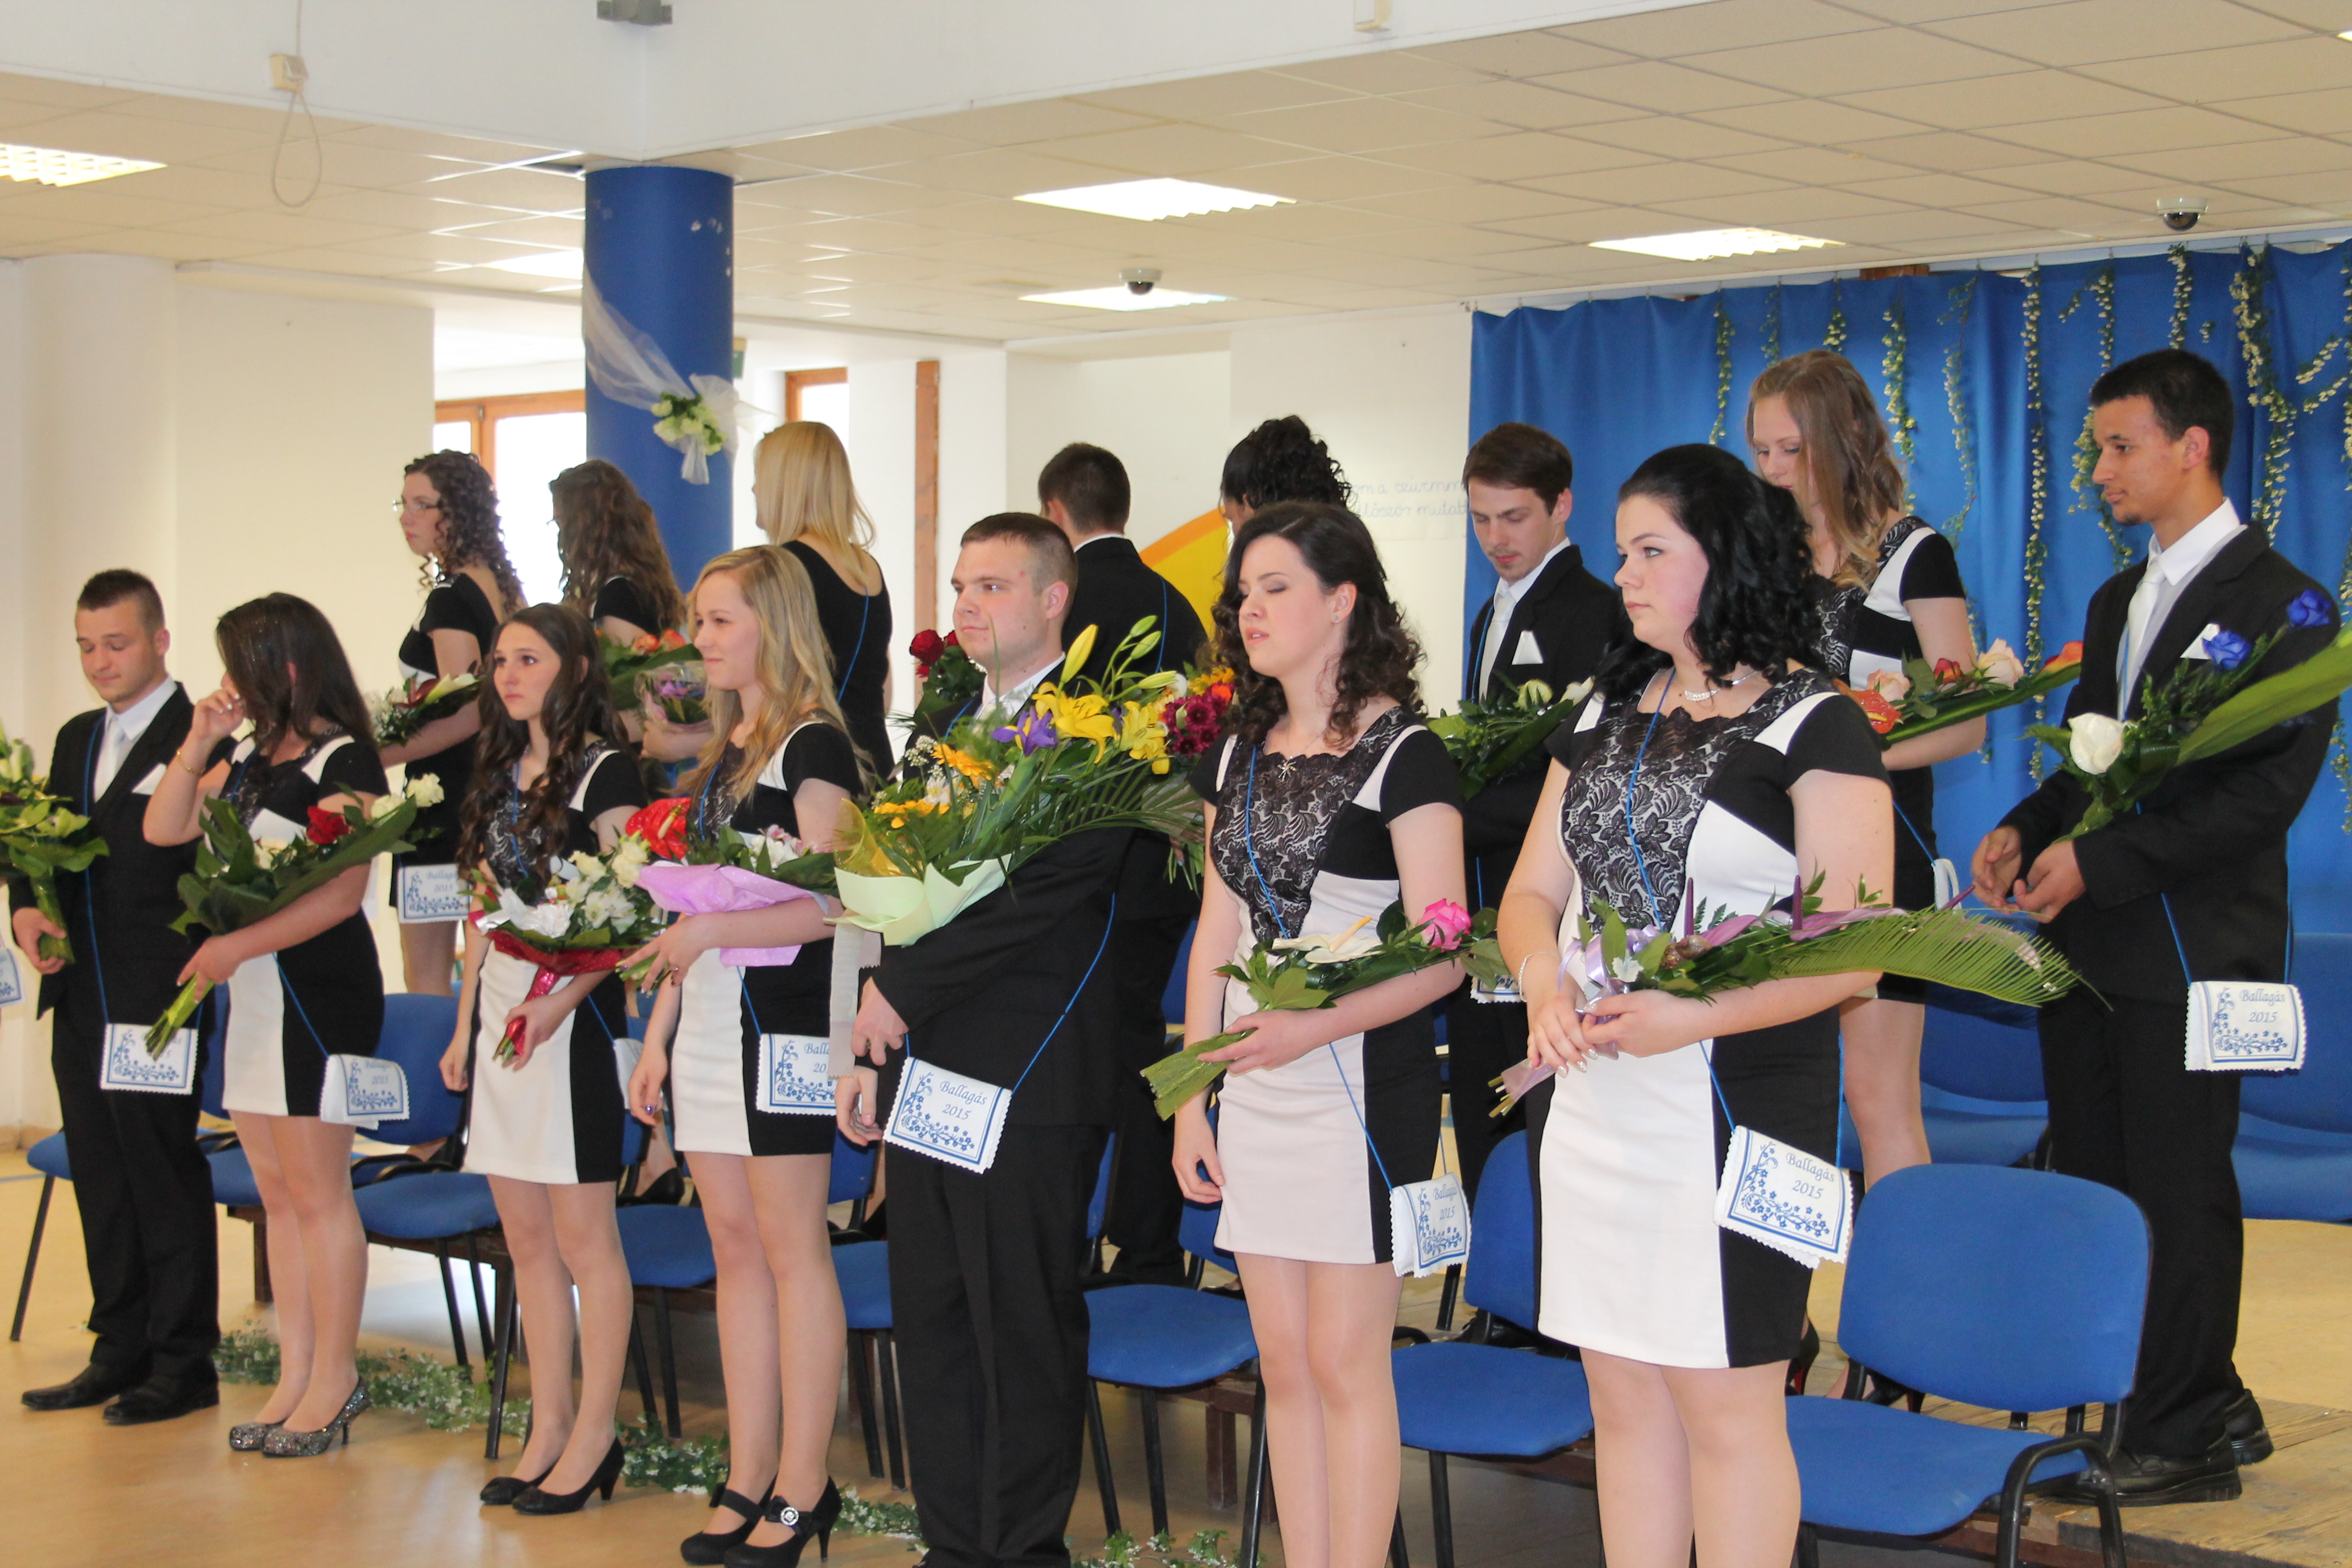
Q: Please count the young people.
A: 15